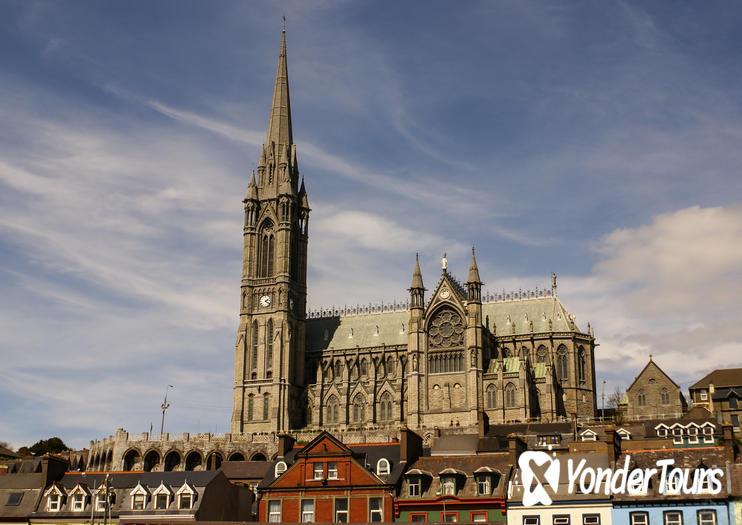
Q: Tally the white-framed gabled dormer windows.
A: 12